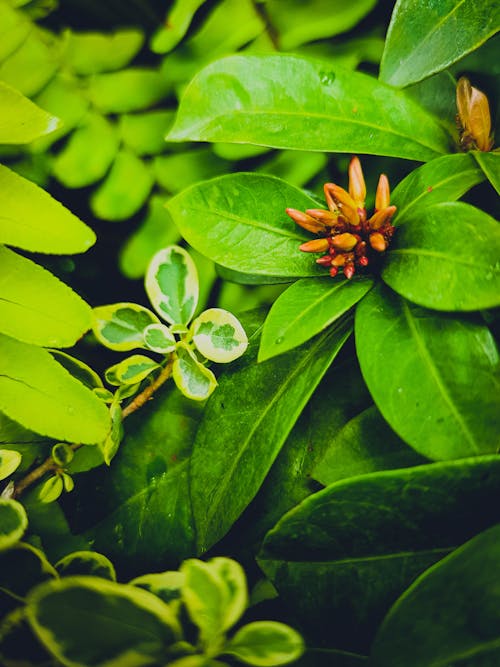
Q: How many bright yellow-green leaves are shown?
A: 4